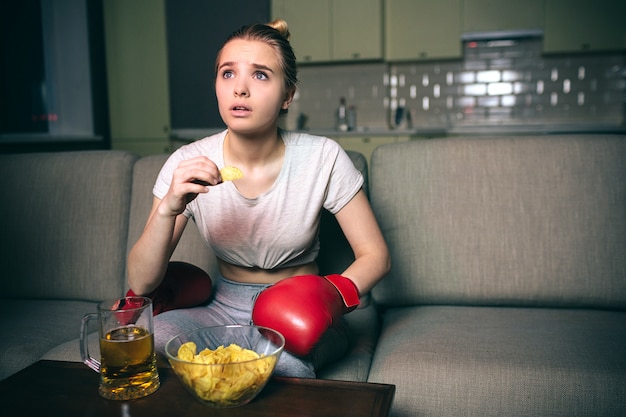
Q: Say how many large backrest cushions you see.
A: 3